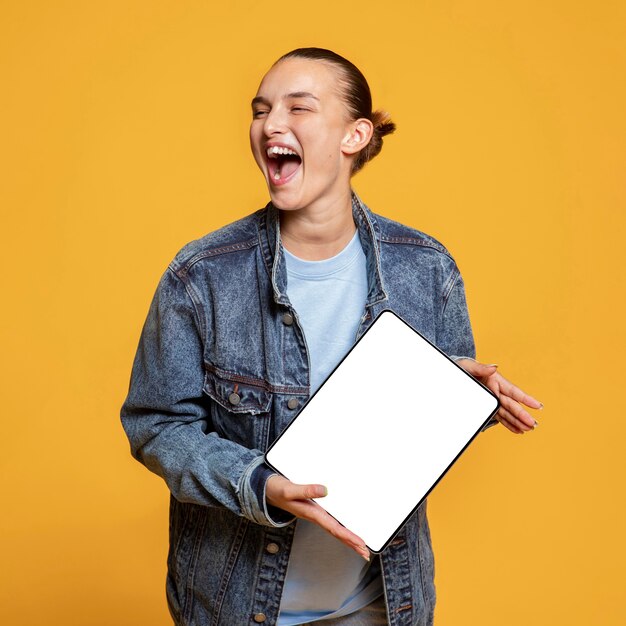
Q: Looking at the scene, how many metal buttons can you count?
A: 5